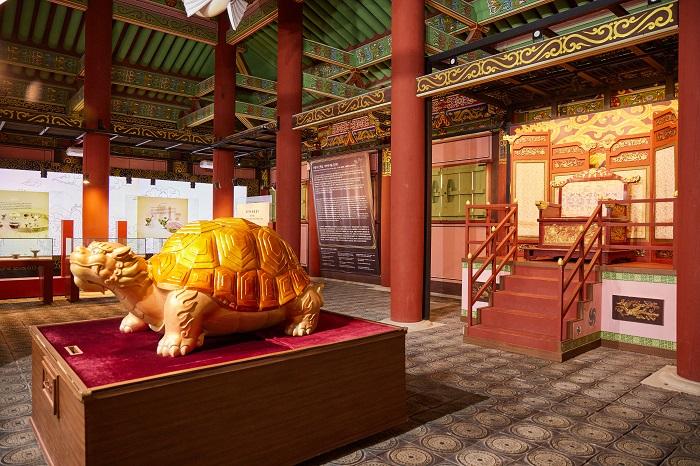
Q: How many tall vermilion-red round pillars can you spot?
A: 5